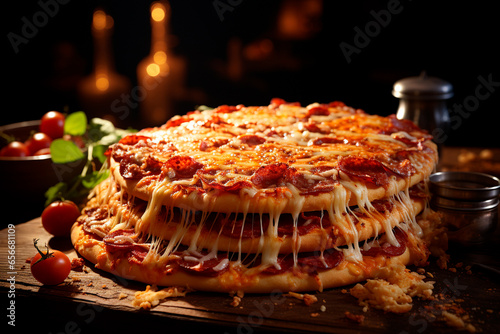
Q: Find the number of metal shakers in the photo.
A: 1